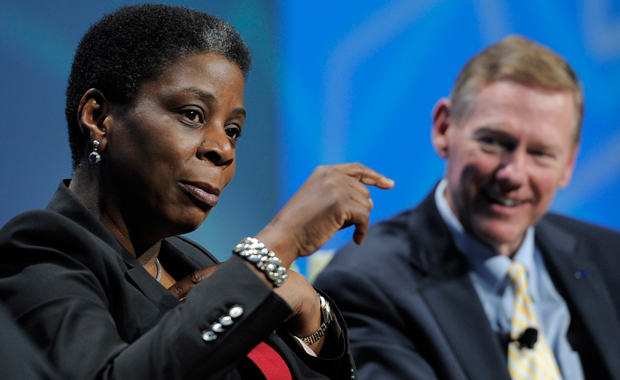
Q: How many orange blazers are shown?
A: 0